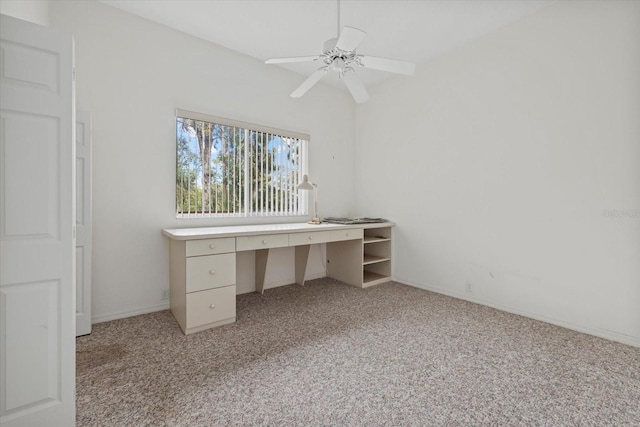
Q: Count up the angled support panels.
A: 2